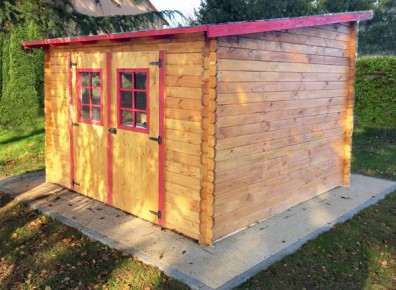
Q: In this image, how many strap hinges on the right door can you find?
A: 3